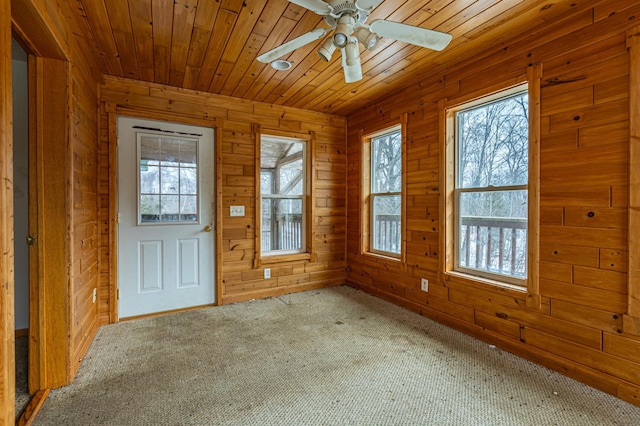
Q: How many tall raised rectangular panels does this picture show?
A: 2